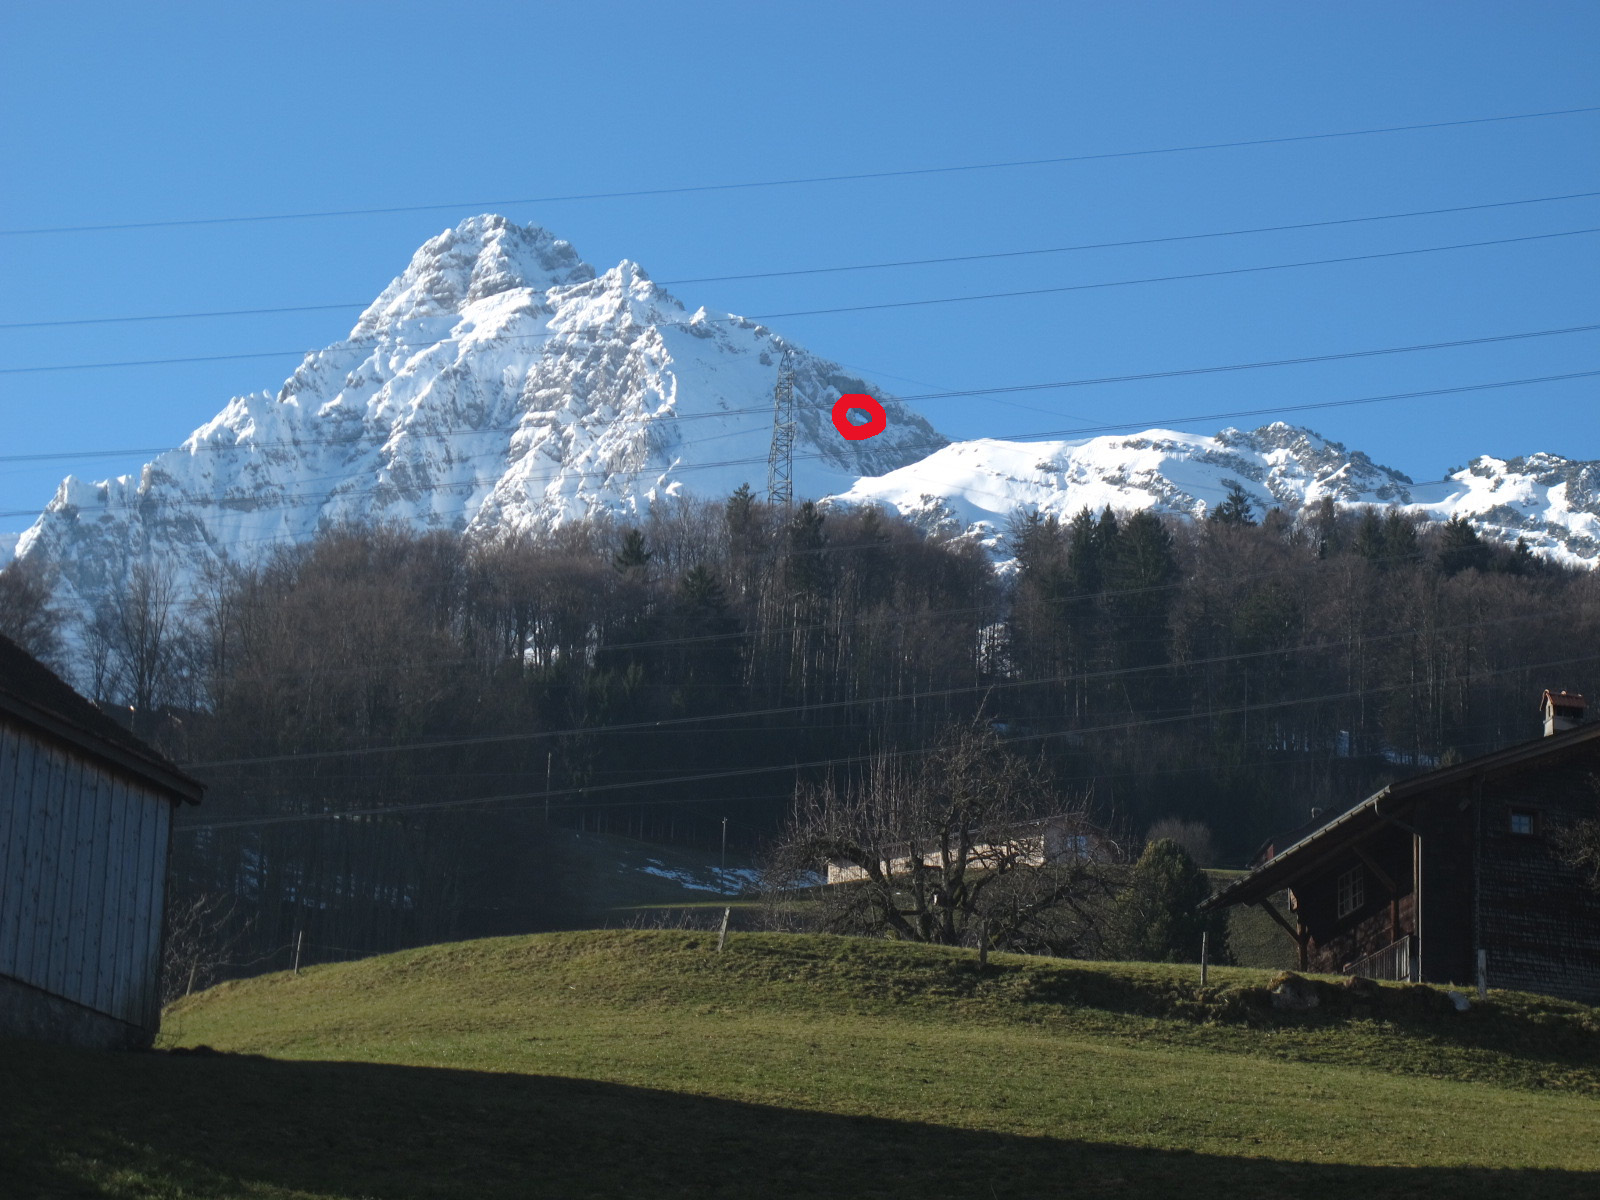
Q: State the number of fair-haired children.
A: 0